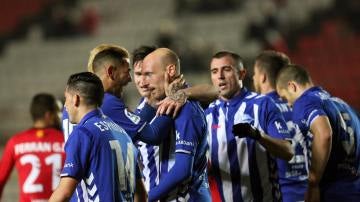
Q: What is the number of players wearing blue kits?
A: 7